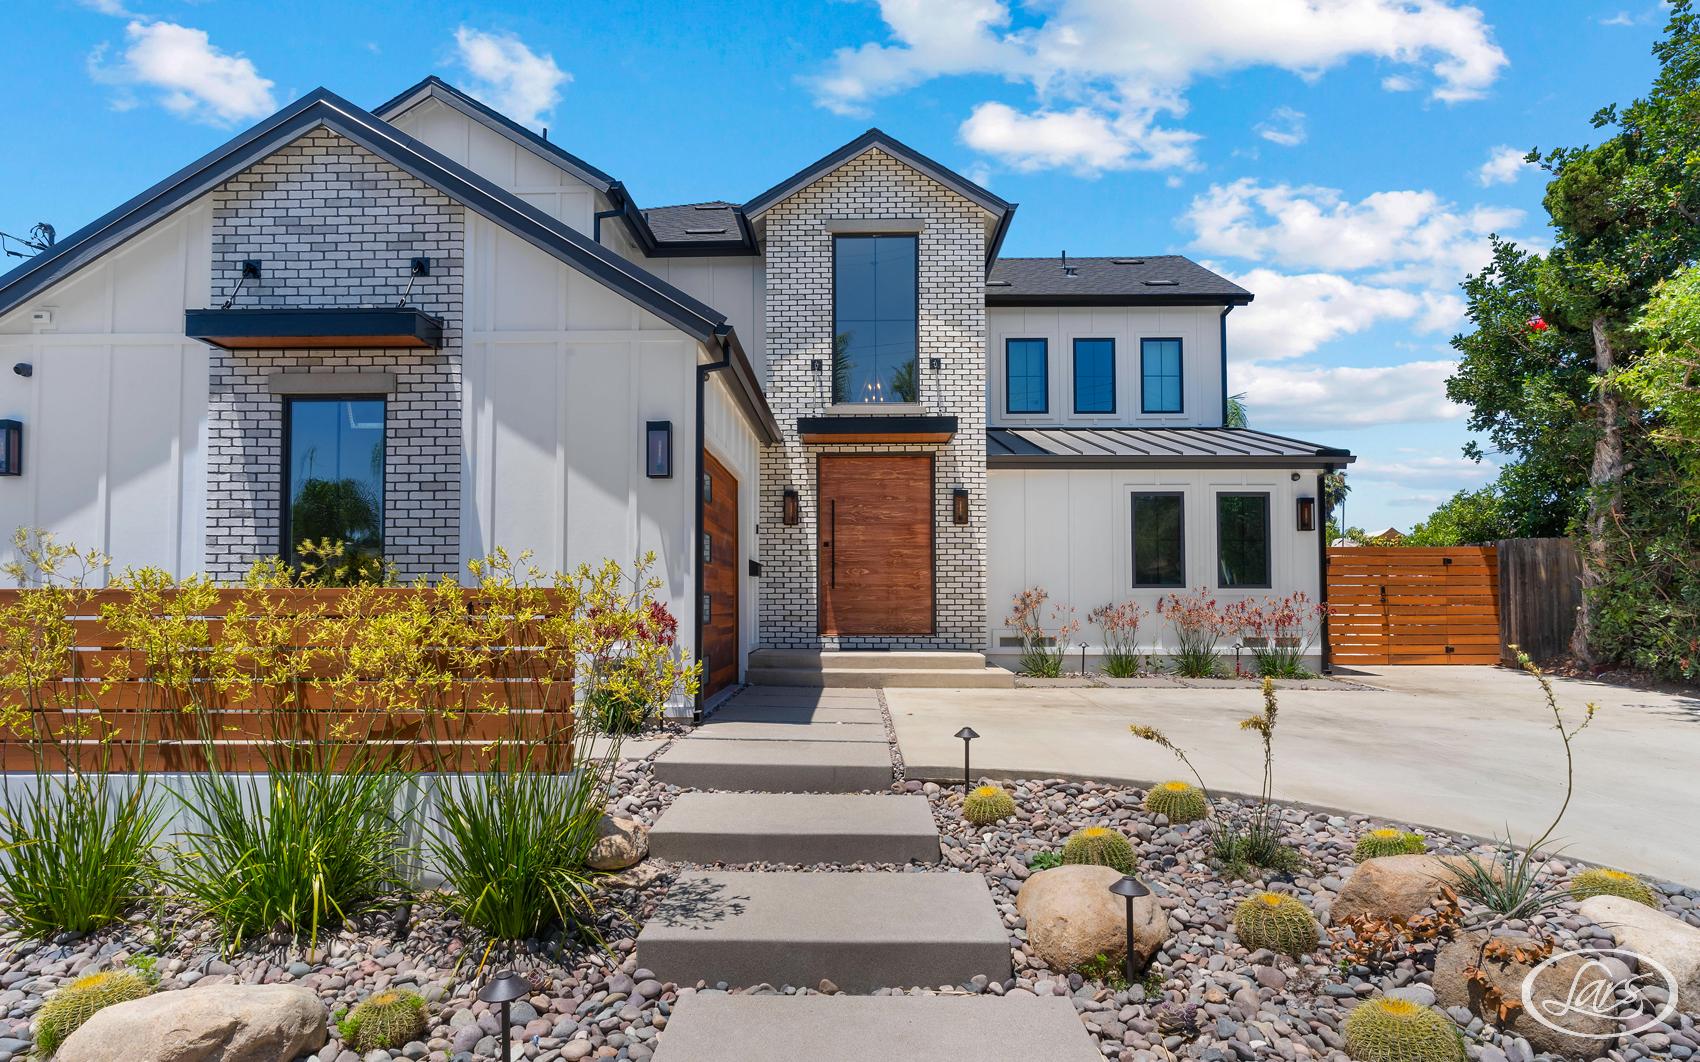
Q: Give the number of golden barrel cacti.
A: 9